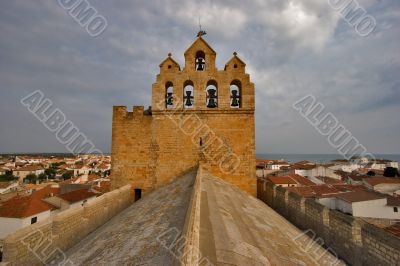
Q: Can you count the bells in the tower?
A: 5